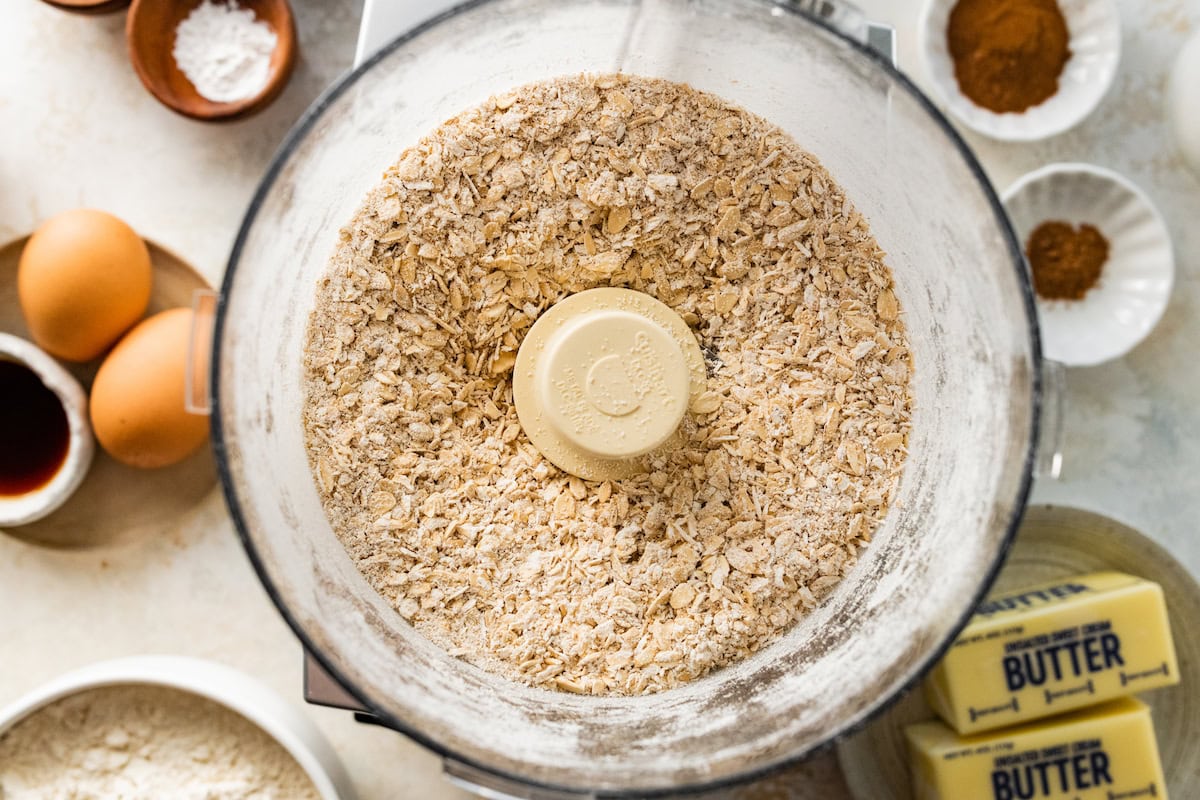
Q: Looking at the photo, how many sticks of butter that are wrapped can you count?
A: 2